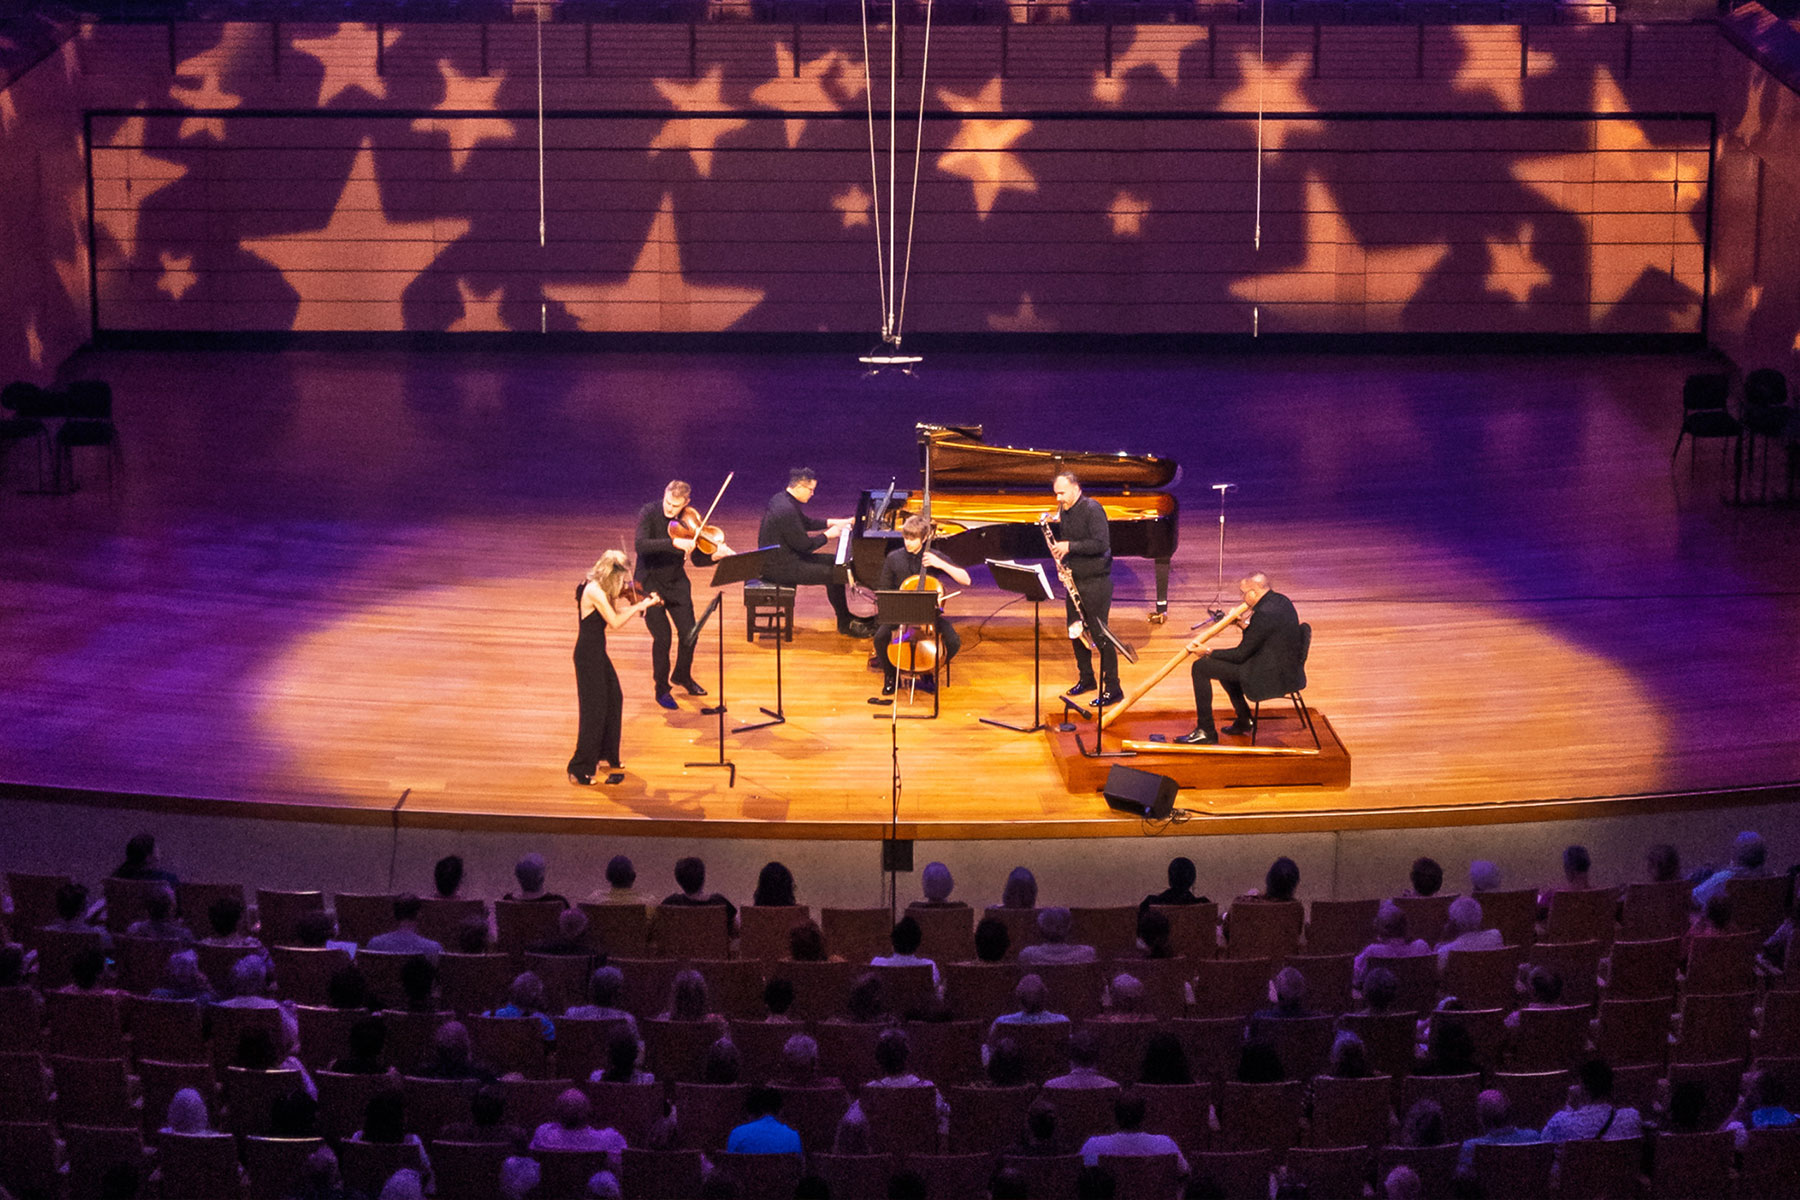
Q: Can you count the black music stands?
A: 5